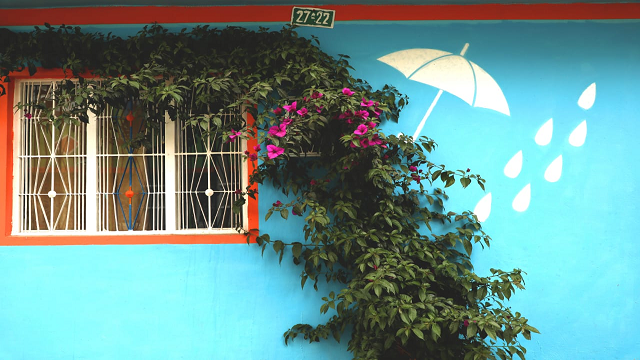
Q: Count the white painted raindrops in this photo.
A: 7